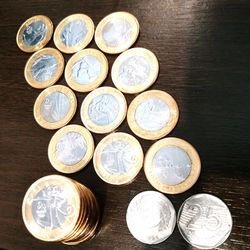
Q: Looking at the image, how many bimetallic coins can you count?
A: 13